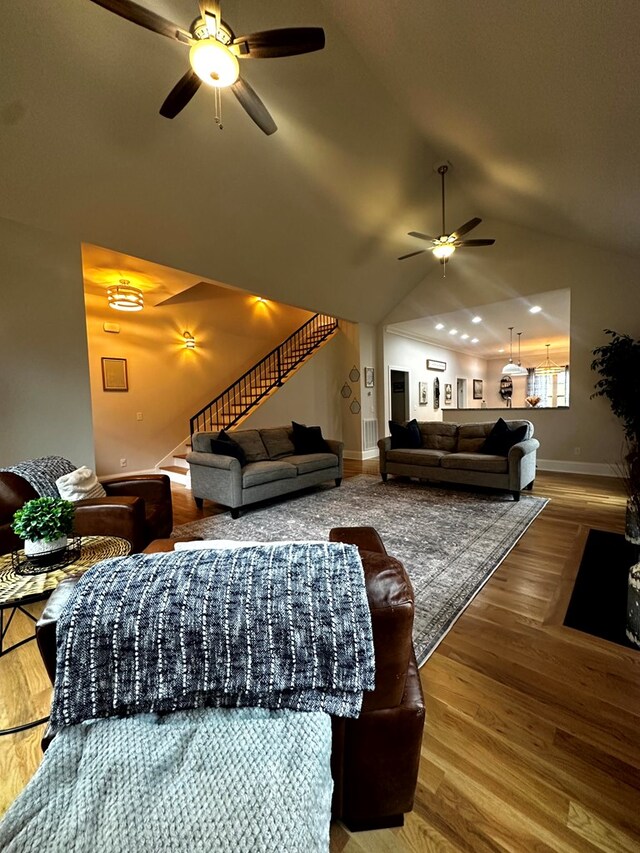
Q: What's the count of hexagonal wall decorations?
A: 3